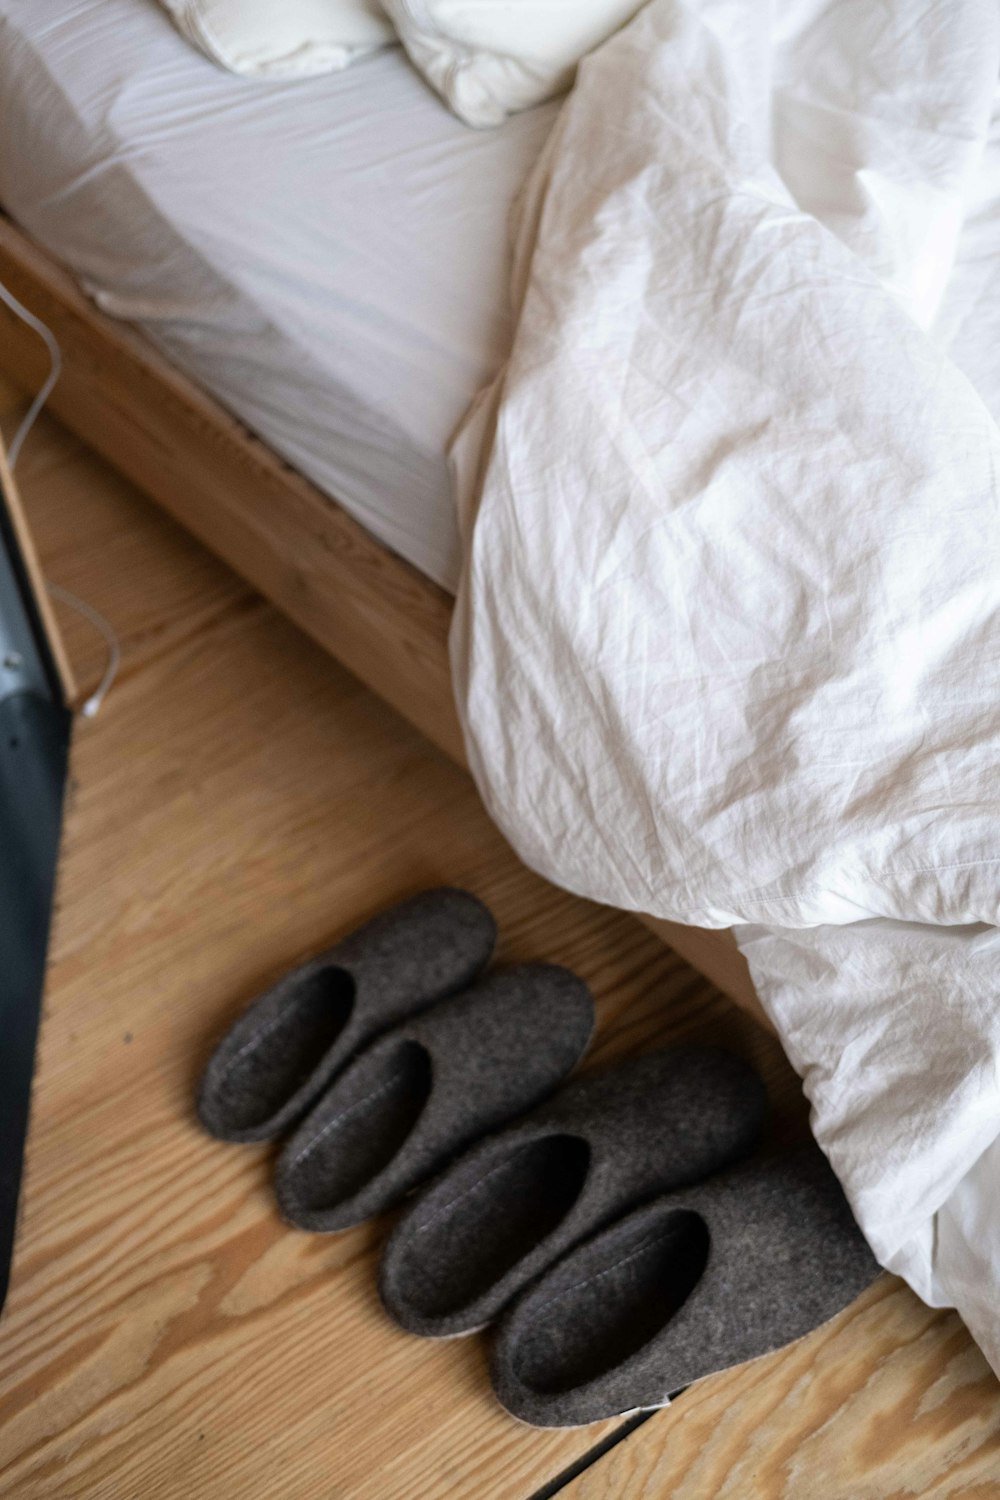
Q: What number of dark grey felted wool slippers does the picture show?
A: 4